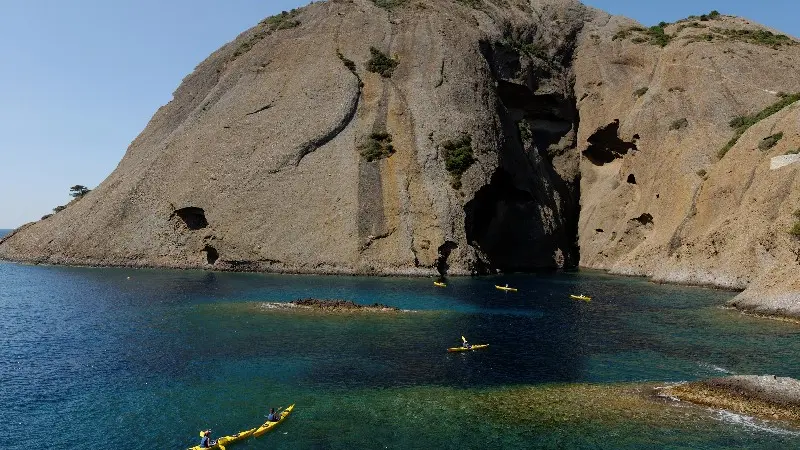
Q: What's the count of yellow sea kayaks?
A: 6